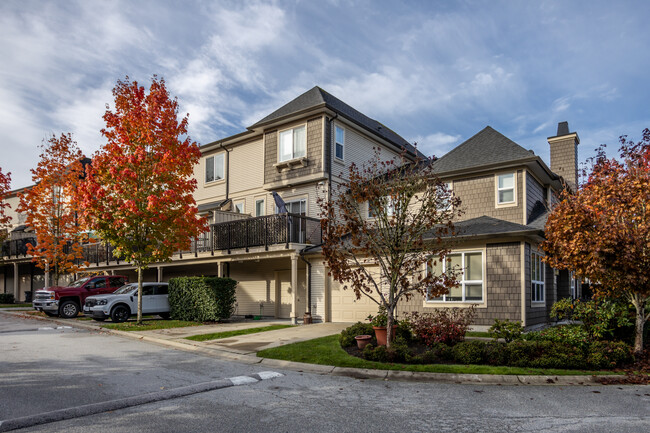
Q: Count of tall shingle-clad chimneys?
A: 1